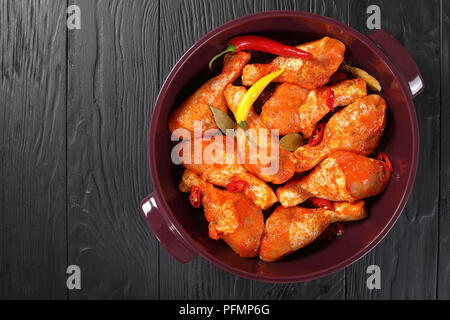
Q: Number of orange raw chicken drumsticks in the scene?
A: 9